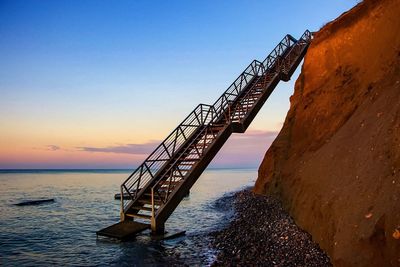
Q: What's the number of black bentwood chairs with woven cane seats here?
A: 0